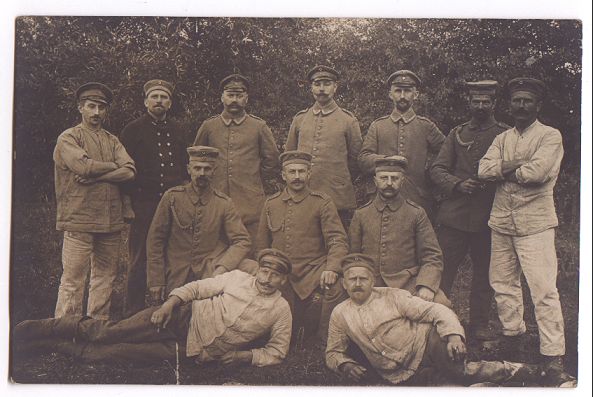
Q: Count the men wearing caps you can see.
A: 12